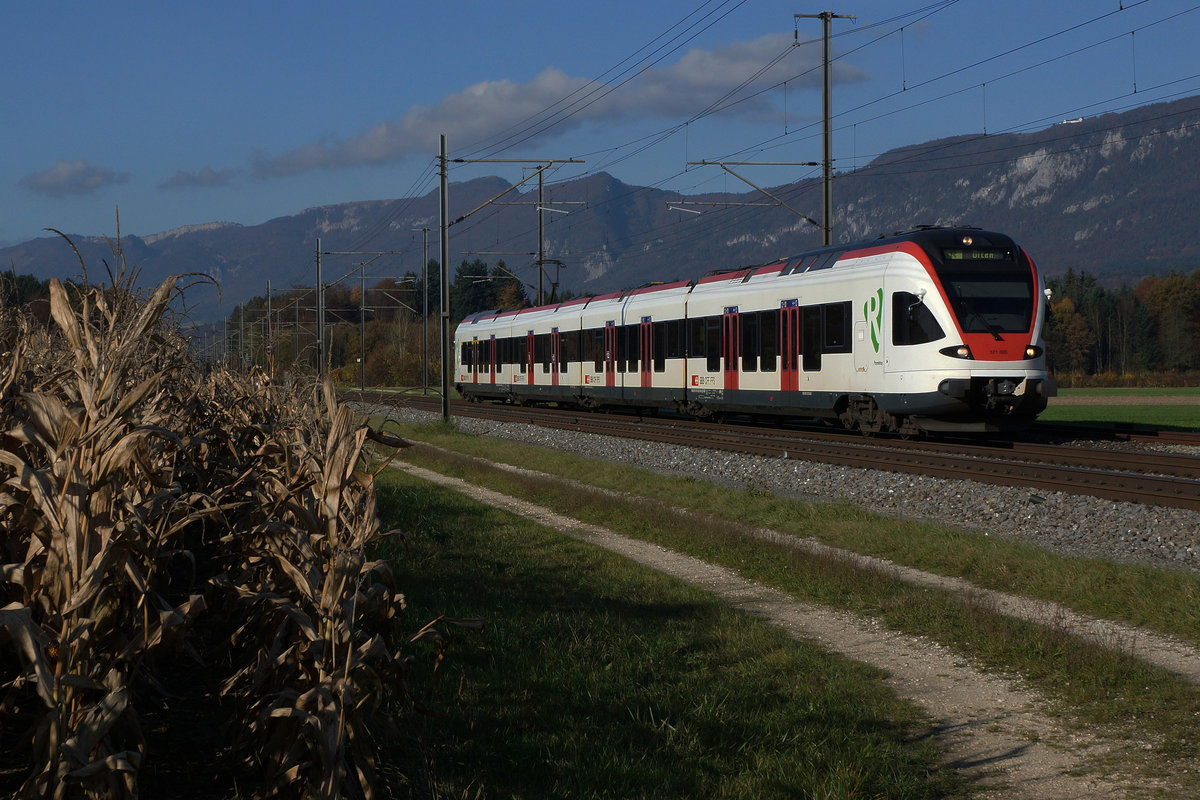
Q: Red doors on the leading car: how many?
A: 2